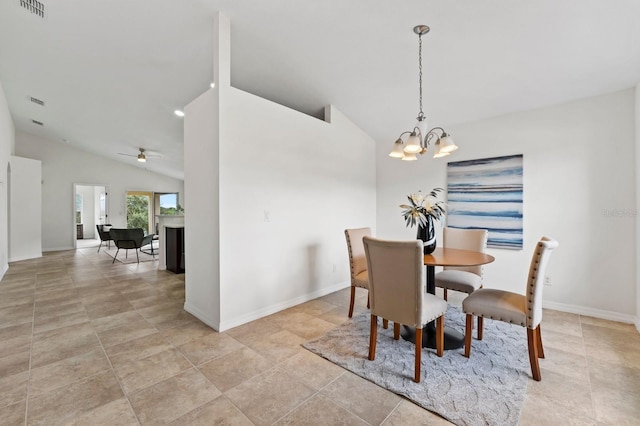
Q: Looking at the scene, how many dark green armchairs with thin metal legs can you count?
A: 2